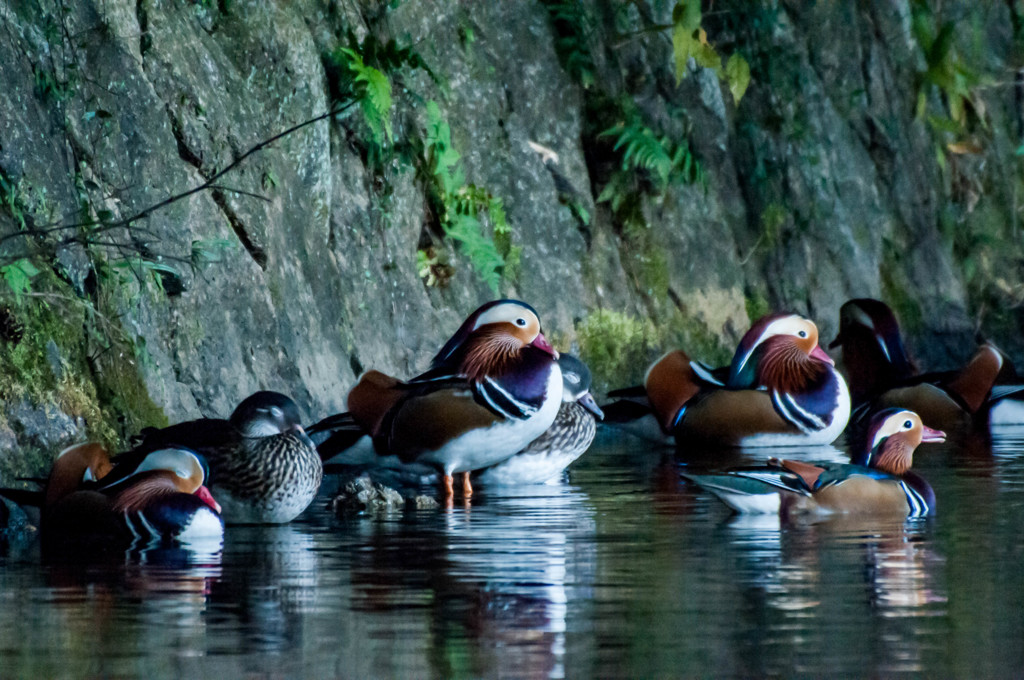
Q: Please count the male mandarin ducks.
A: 5